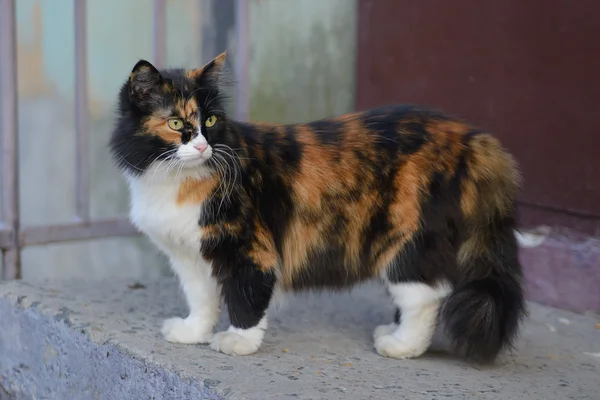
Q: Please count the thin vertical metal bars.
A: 4